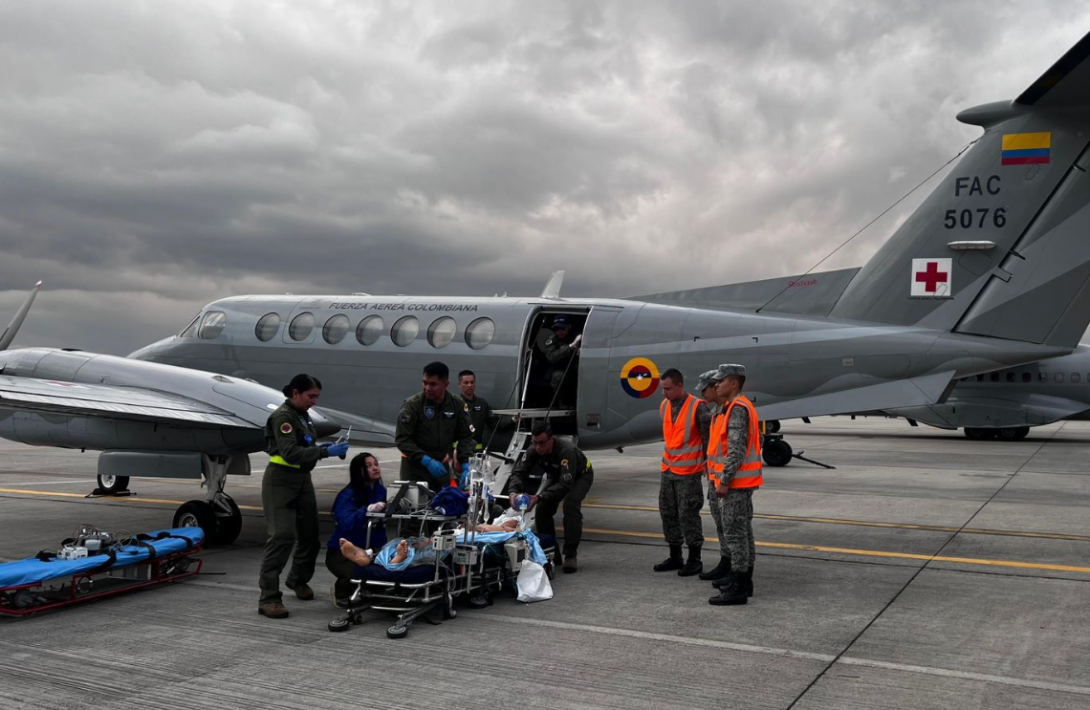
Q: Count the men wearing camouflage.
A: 3